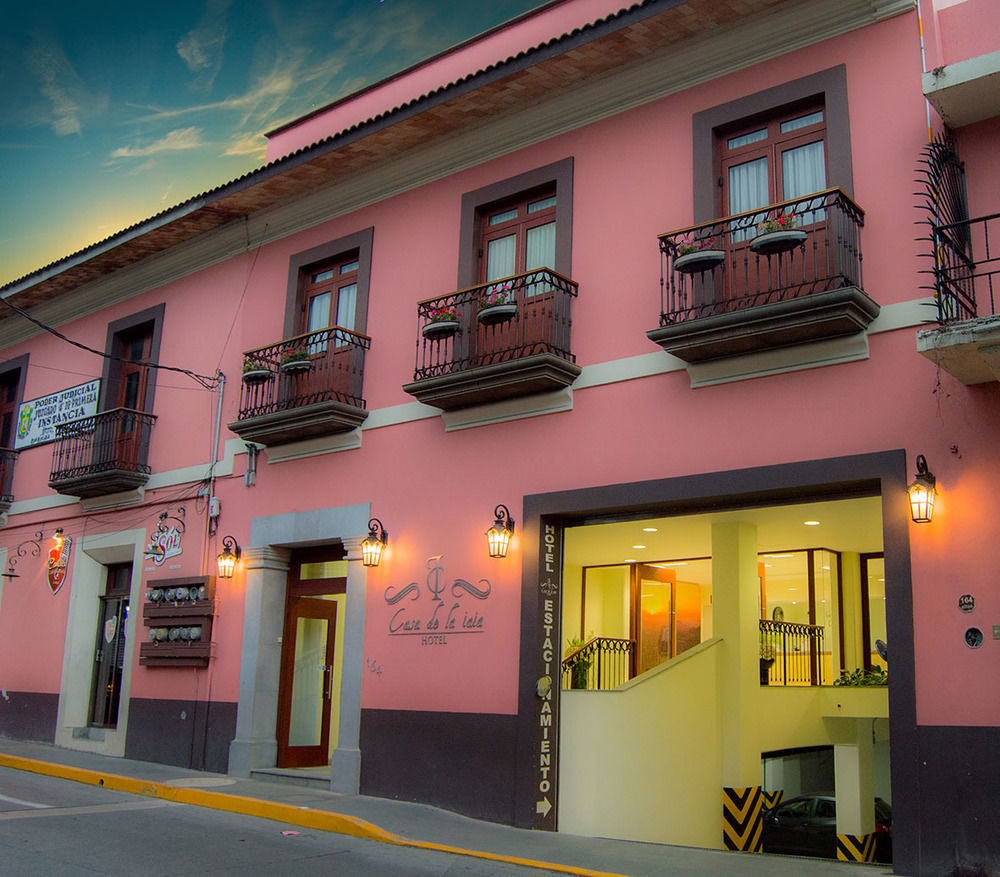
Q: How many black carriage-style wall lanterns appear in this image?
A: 4